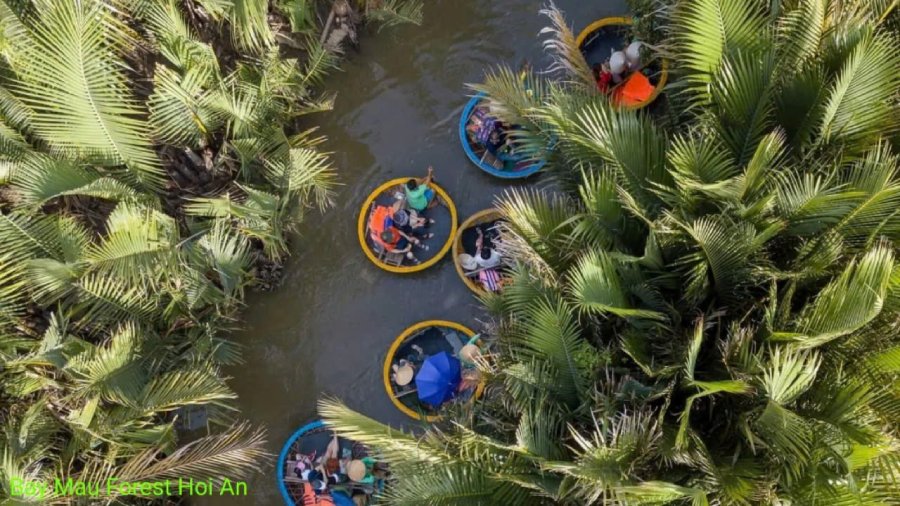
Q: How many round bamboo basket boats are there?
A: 6